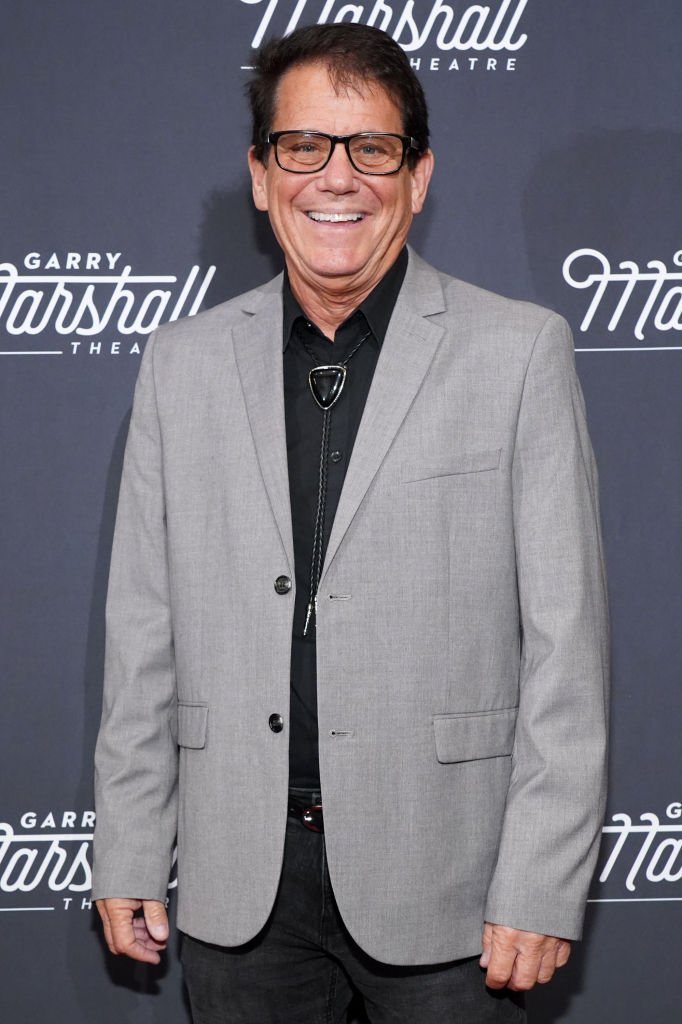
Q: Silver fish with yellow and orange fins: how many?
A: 0